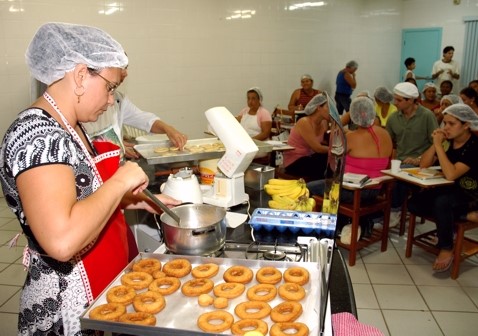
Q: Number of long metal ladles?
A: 1